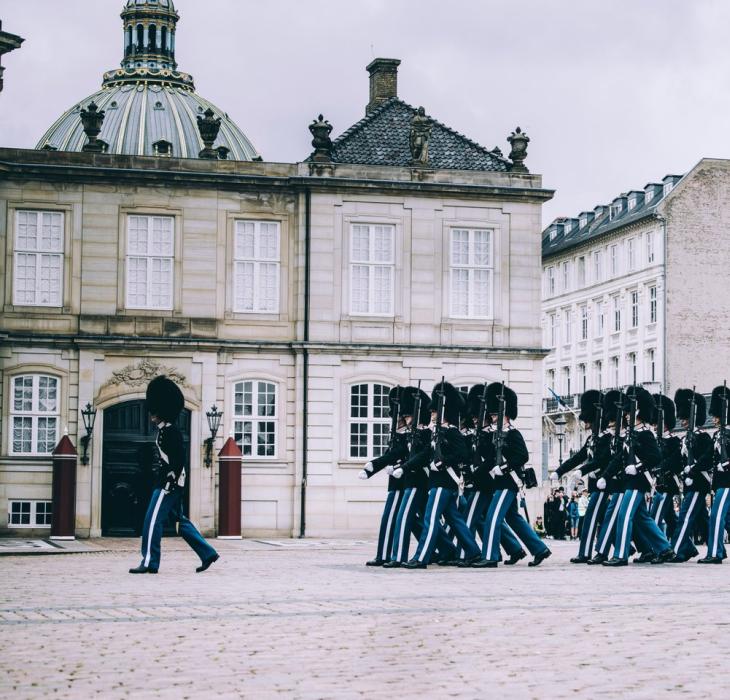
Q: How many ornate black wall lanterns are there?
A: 2